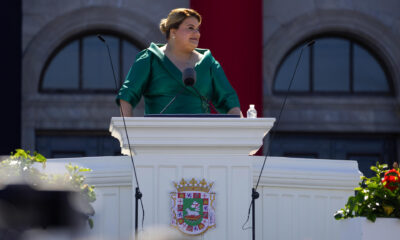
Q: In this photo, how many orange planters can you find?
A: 0